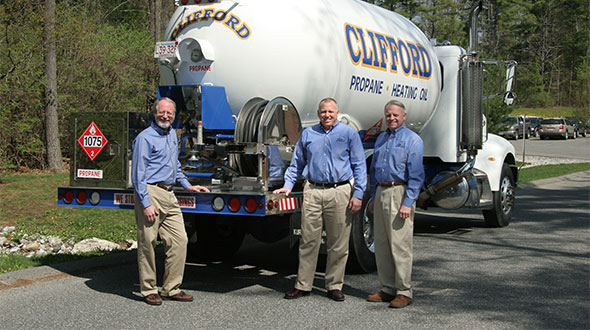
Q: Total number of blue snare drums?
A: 0